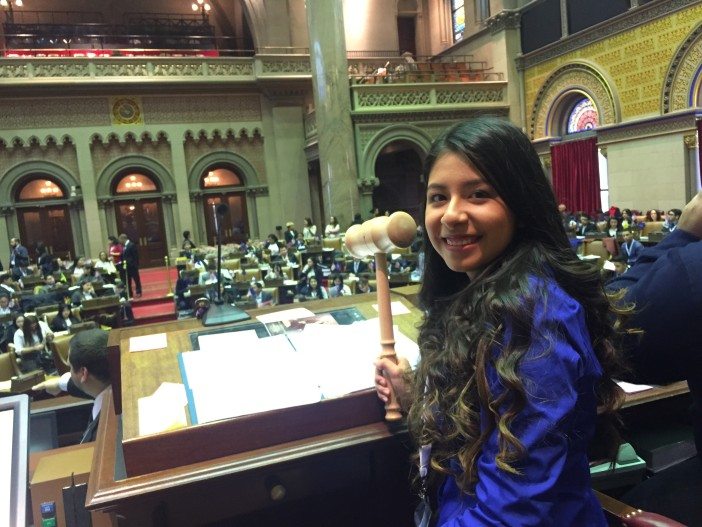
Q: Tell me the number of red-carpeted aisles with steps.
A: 1